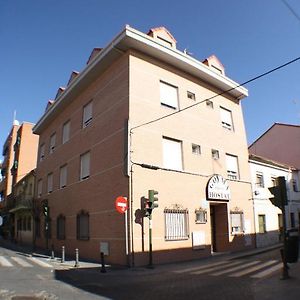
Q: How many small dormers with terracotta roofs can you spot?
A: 6